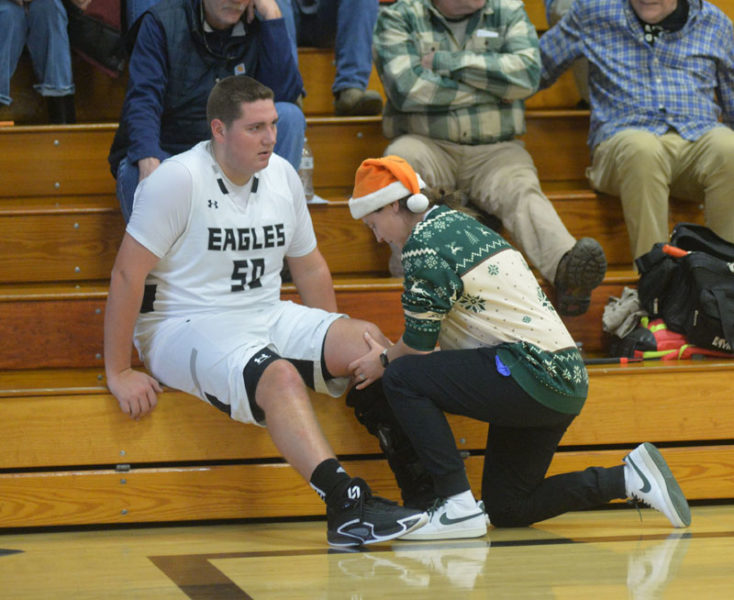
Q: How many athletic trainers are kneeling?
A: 1